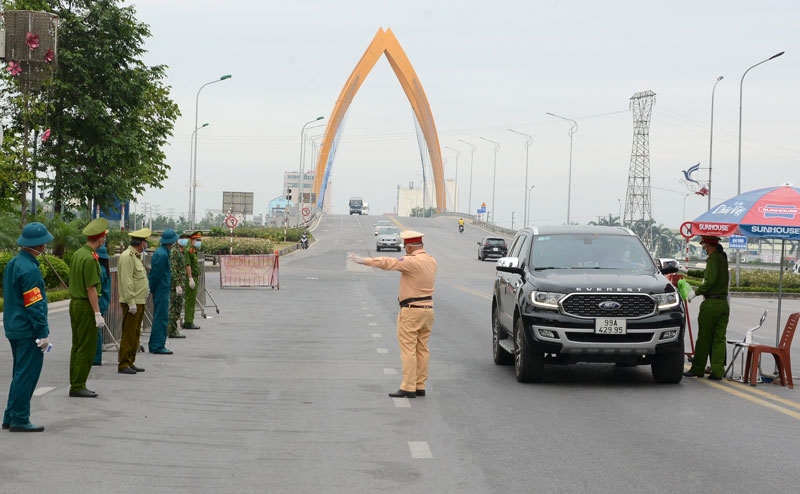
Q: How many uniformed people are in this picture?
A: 9